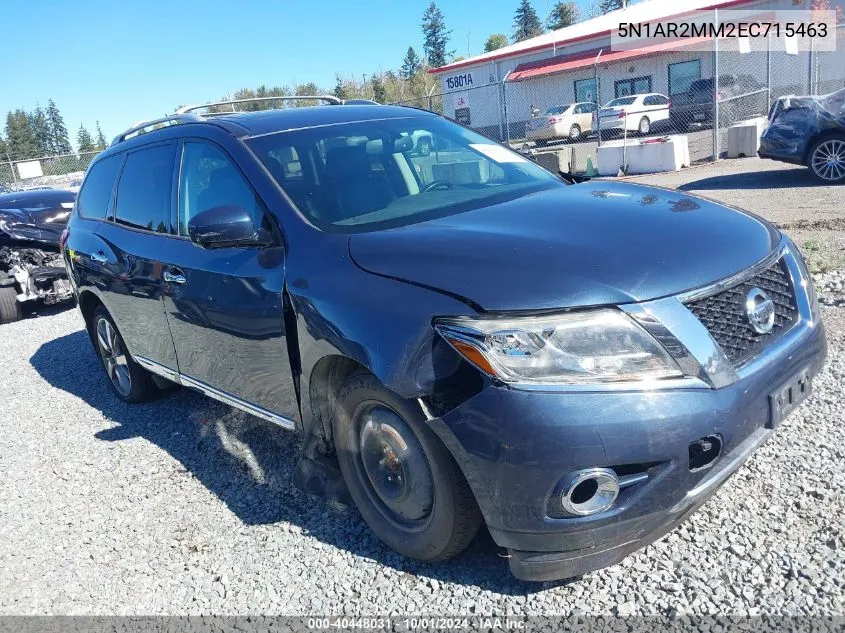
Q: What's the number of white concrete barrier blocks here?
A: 2